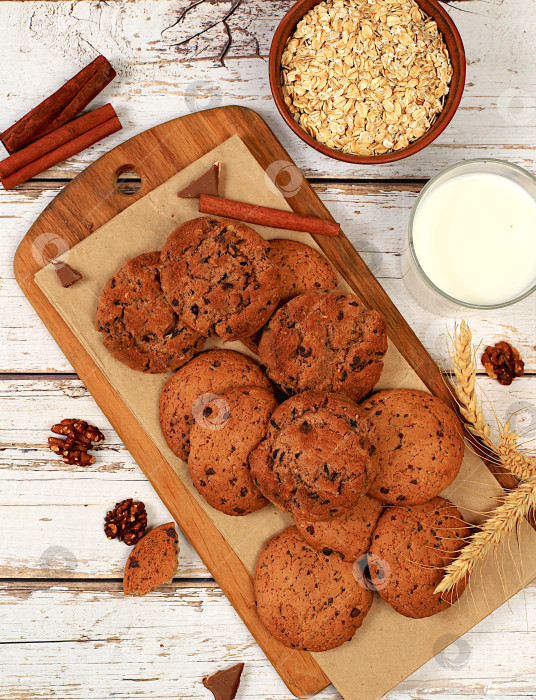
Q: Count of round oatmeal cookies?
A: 11